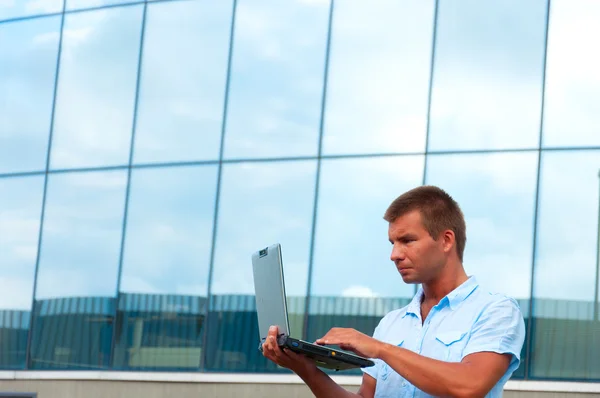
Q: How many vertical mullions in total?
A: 6